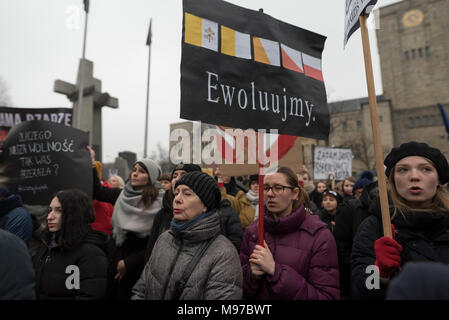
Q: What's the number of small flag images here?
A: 5